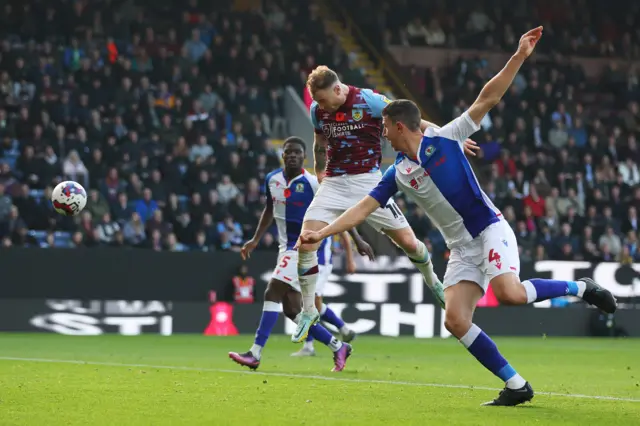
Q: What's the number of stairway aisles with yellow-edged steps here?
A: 1